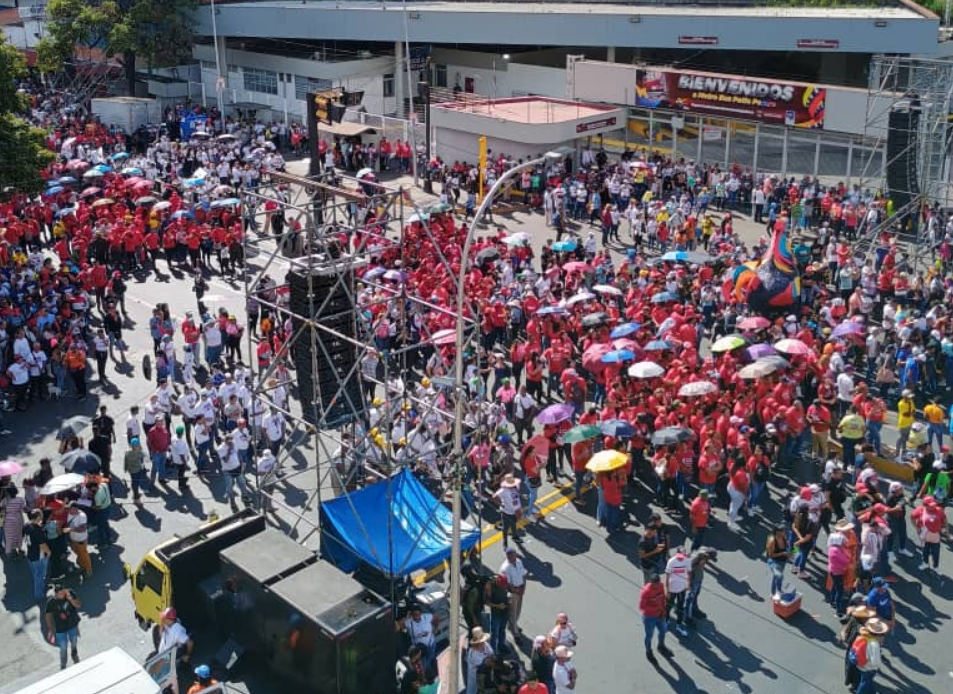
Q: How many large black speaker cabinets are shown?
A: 2